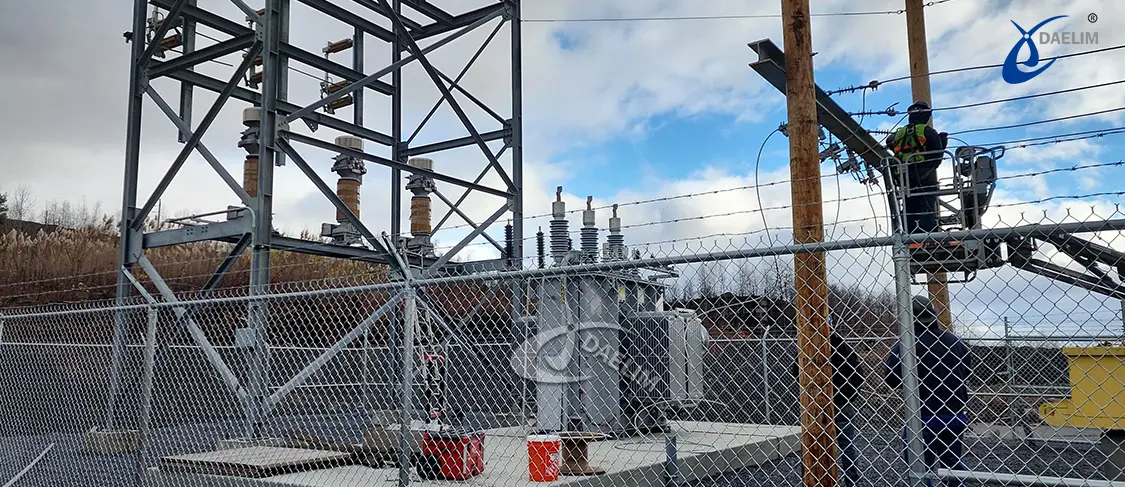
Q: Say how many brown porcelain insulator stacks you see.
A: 3